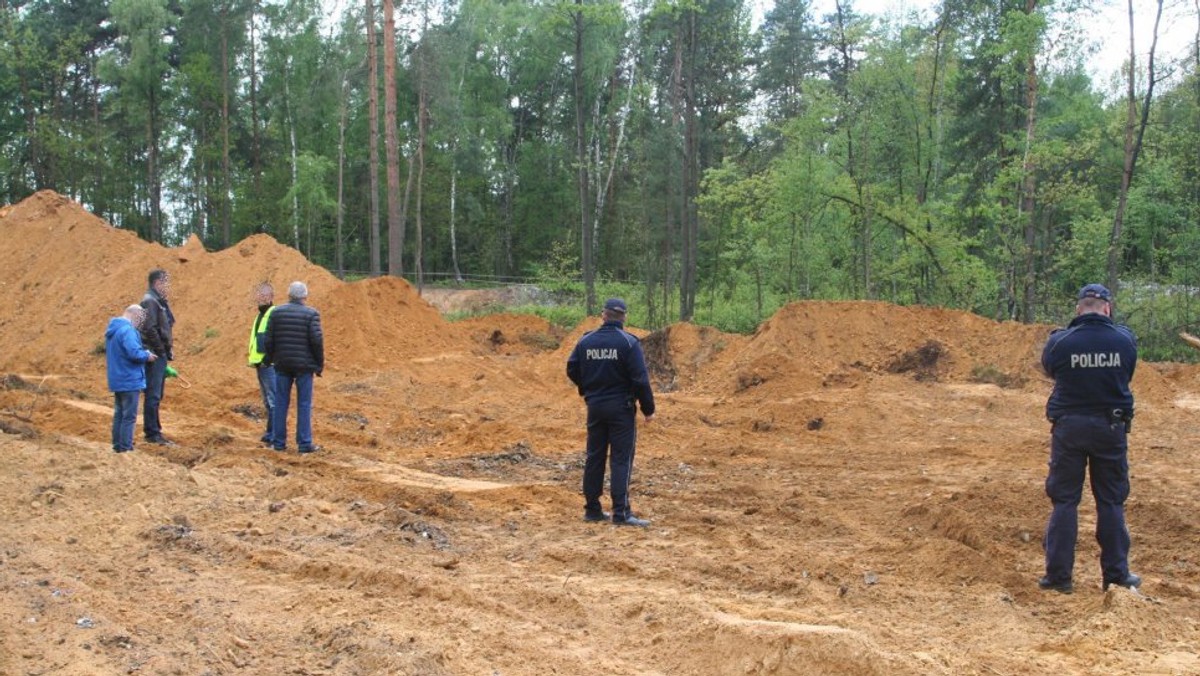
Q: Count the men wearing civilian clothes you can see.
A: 4